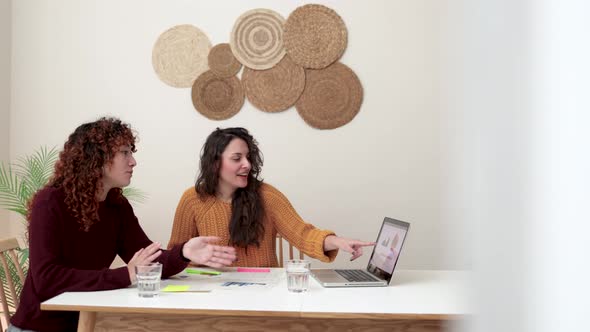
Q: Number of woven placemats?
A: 7